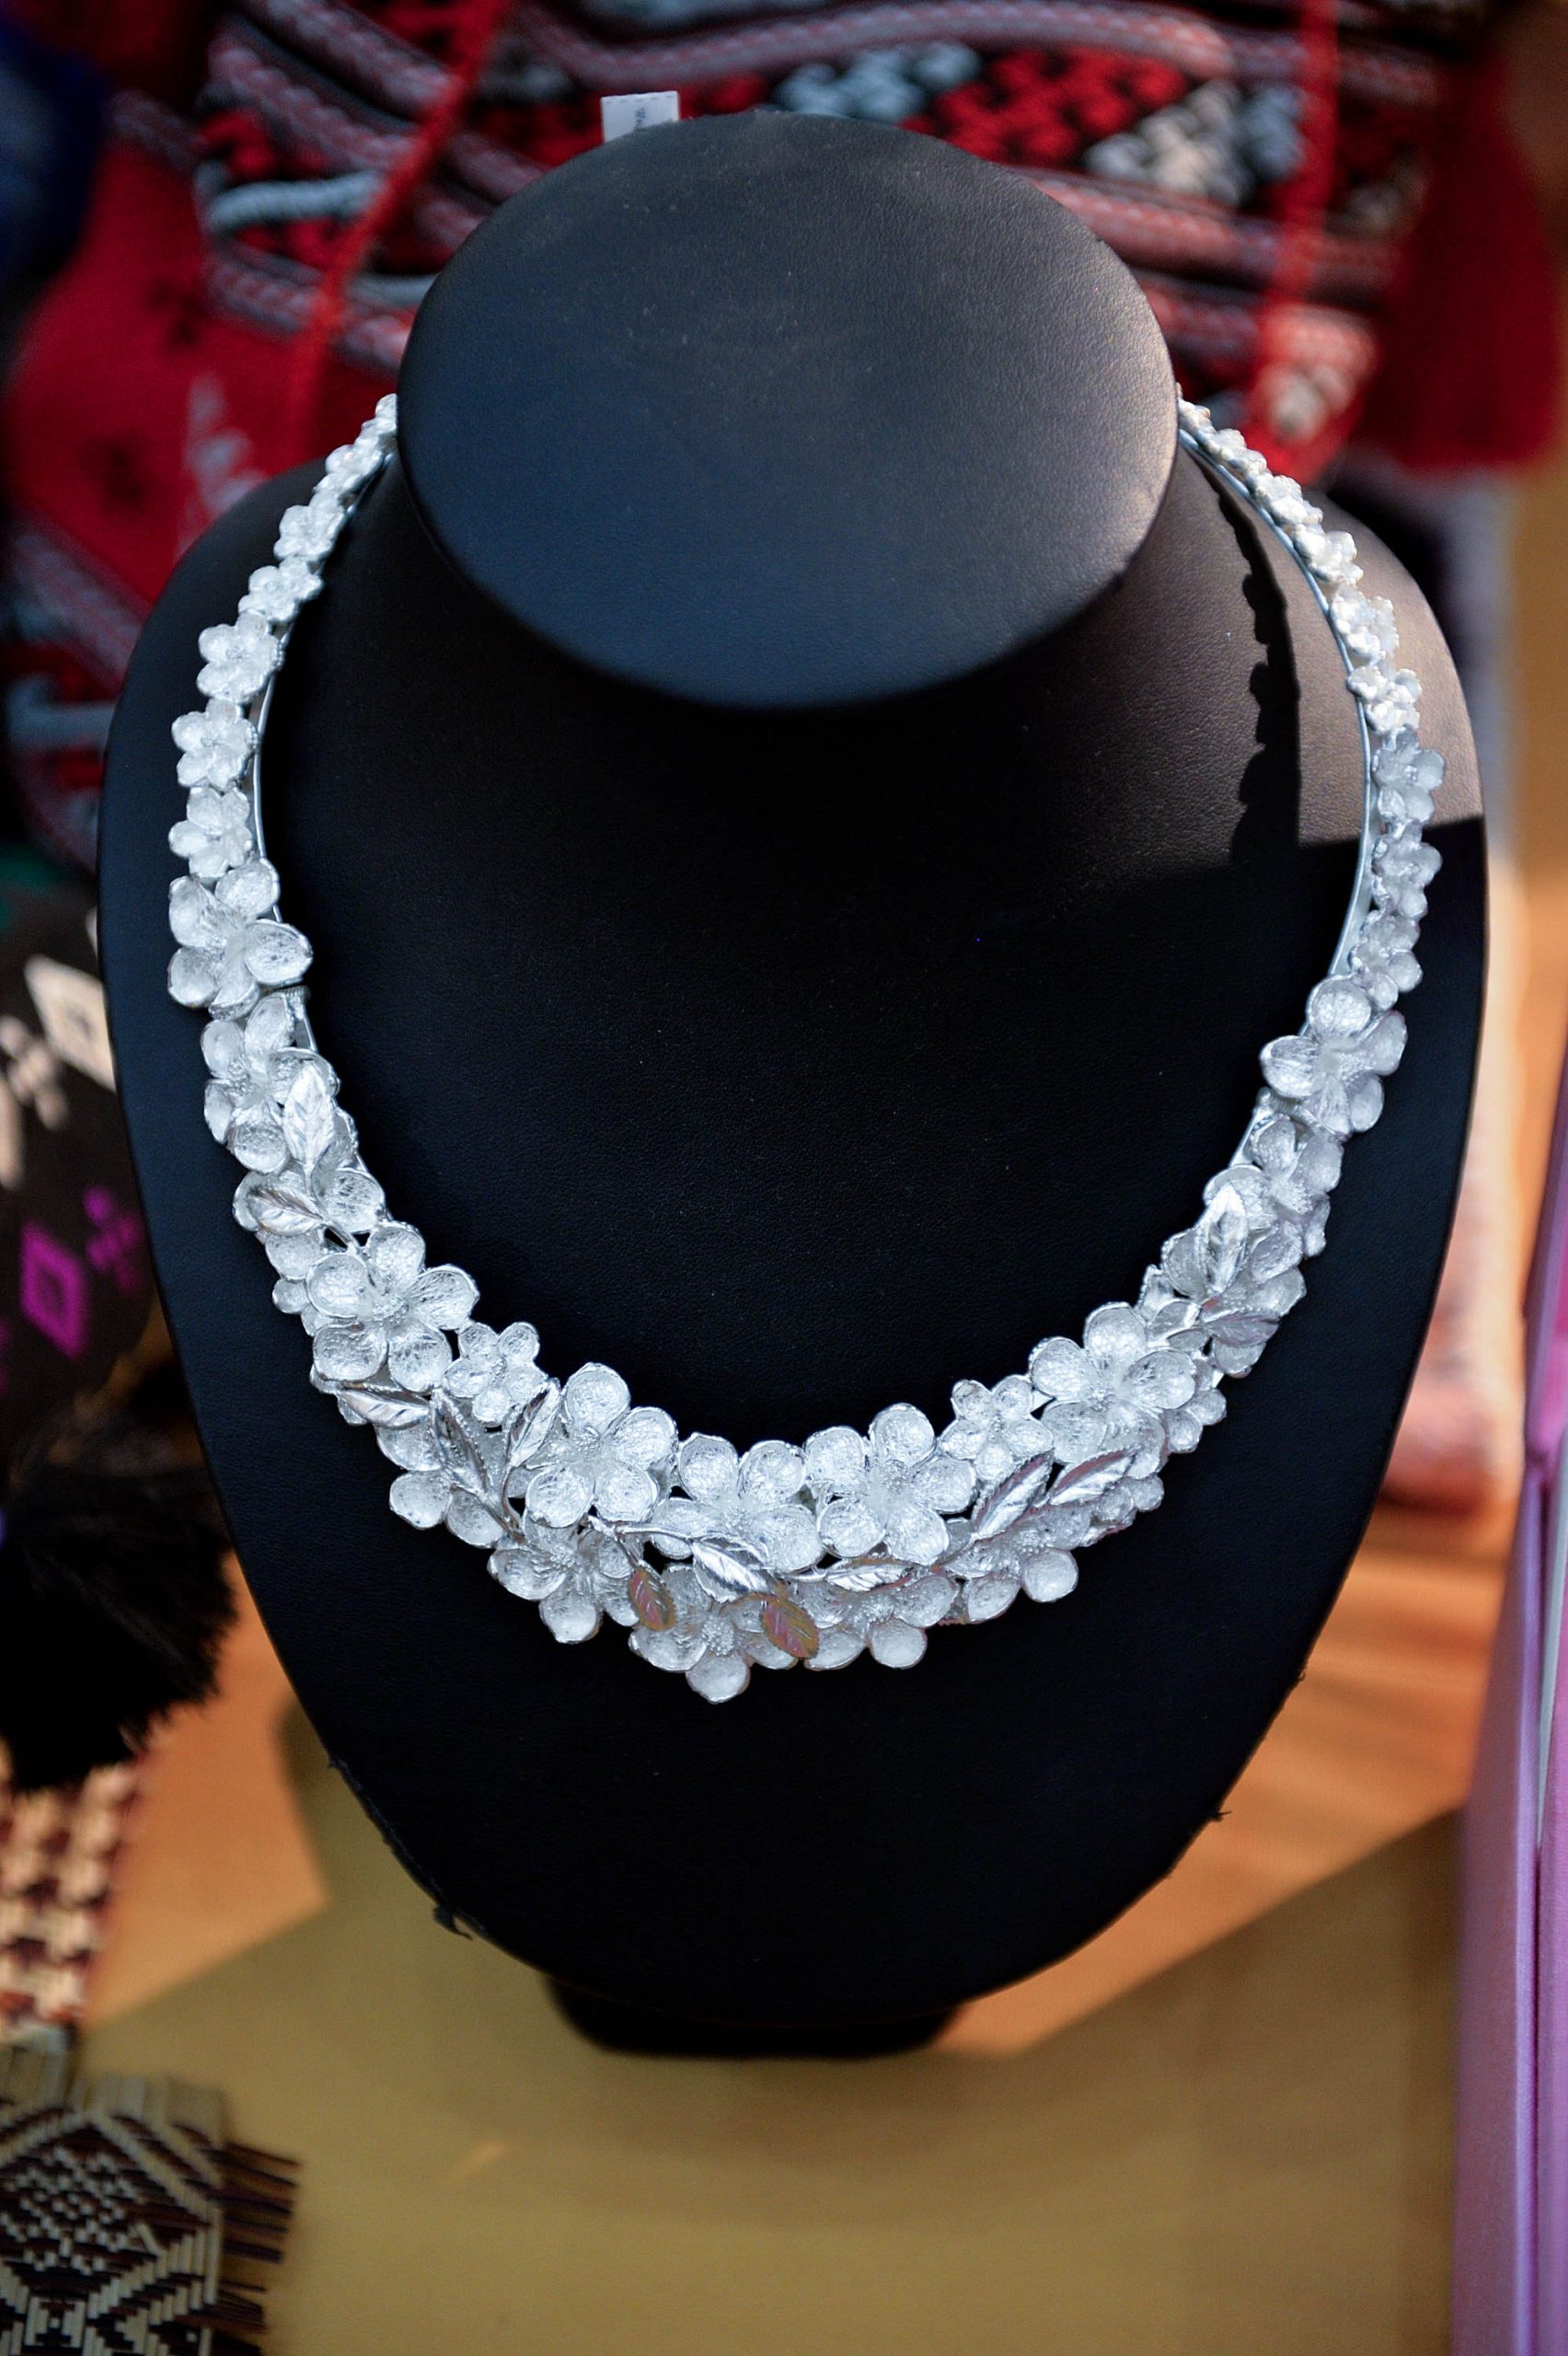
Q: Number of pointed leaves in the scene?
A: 13